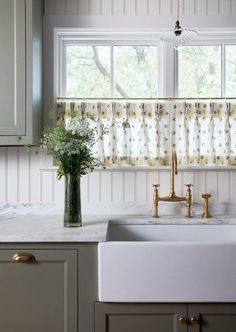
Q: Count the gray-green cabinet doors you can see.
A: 4